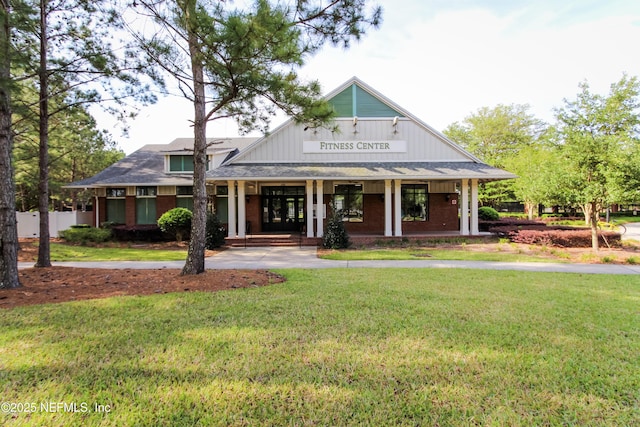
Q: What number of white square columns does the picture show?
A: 8